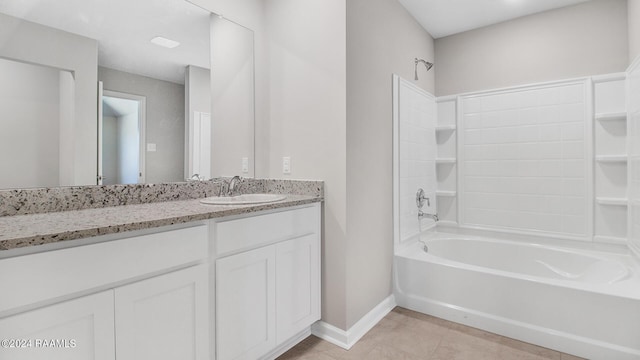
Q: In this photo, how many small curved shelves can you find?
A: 6